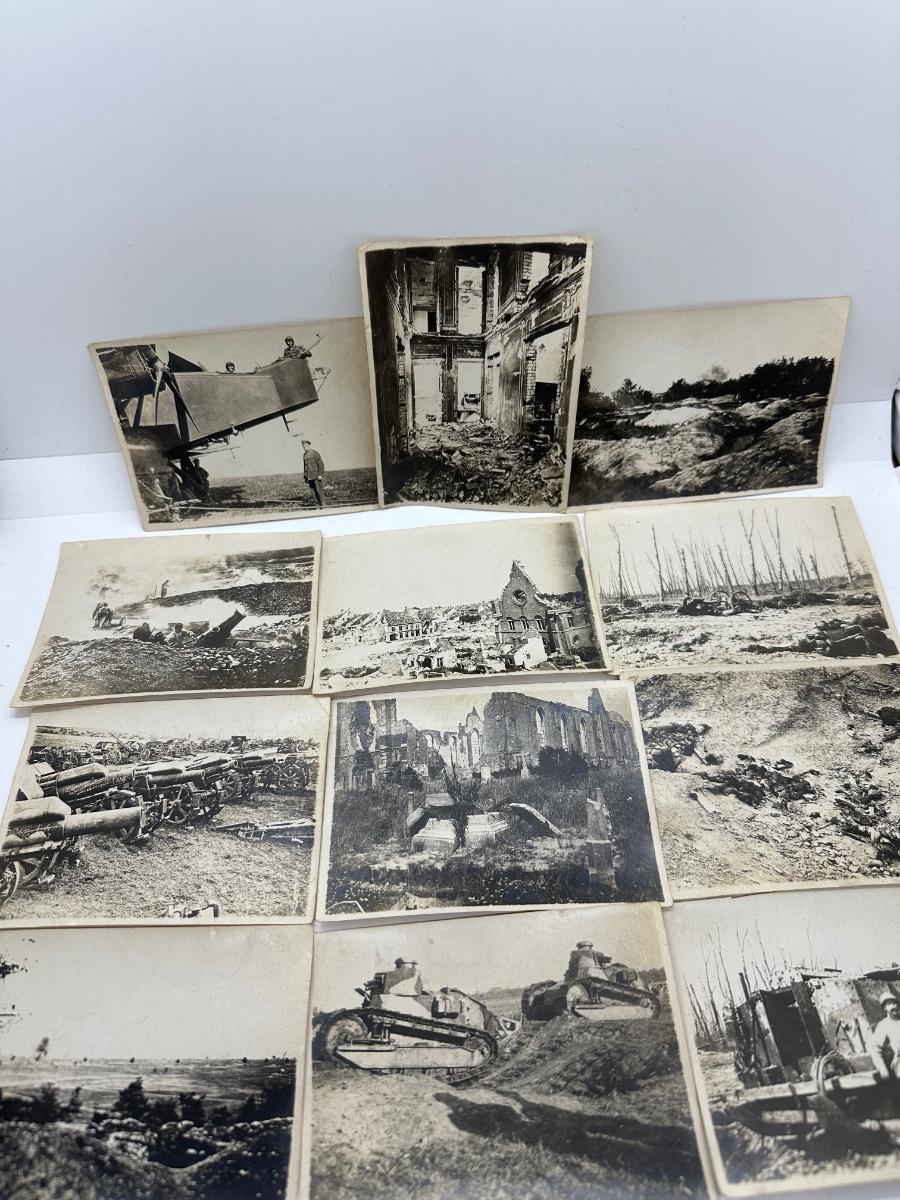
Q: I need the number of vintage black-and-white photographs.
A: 12